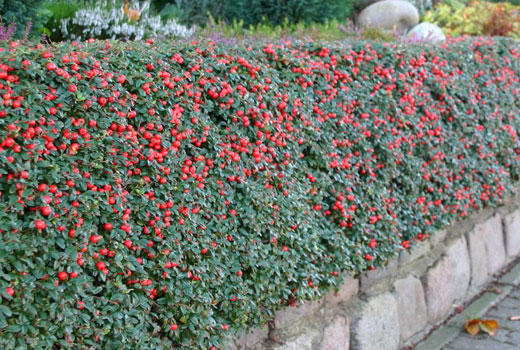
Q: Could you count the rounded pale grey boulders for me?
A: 2